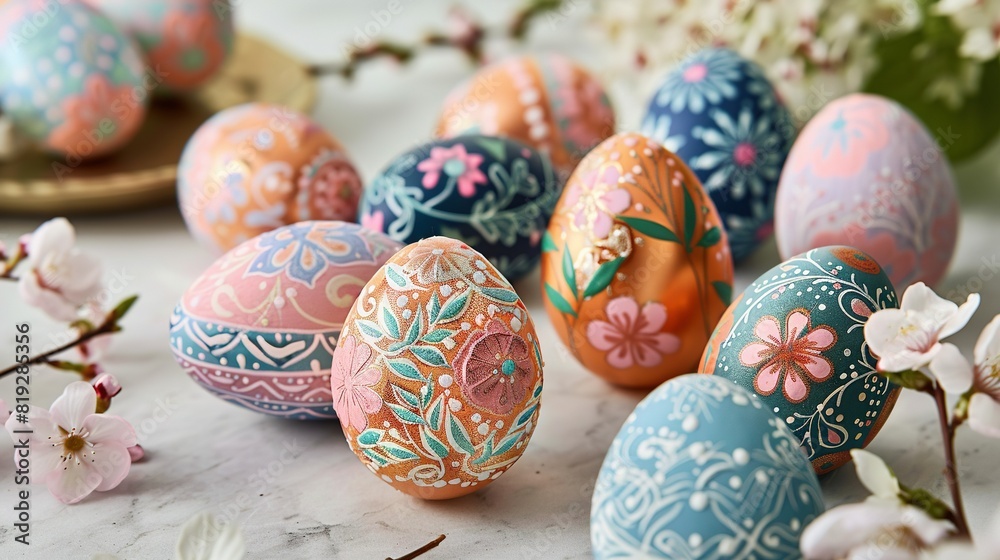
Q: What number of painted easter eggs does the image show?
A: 12